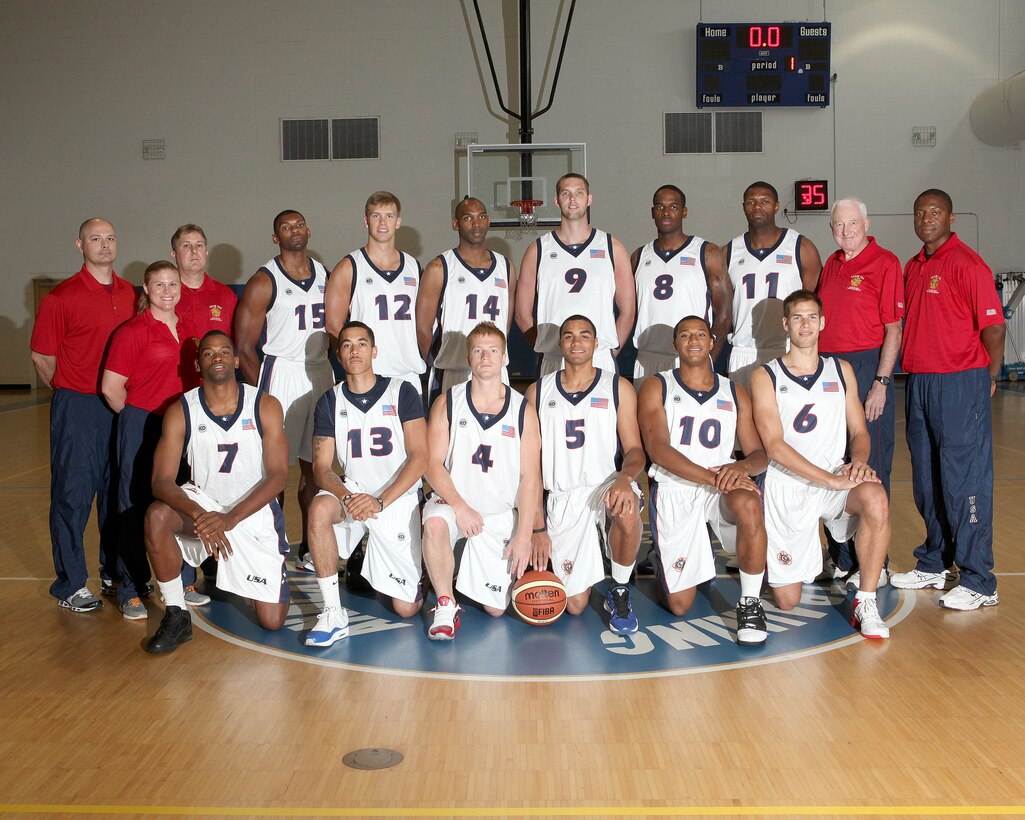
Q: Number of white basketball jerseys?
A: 12